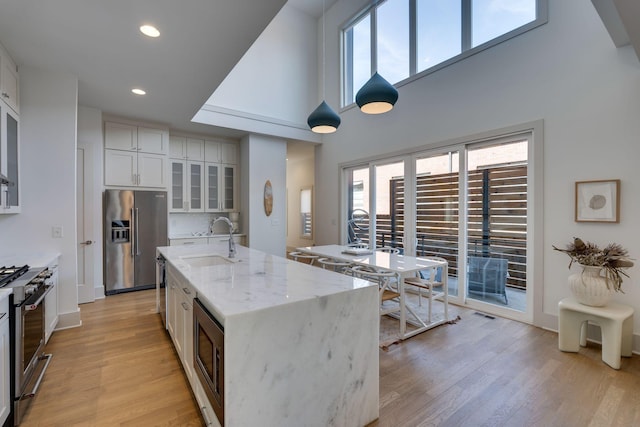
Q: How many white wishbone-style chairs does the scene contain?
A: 6